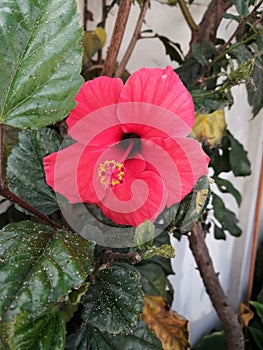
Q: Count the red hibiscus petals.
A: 5